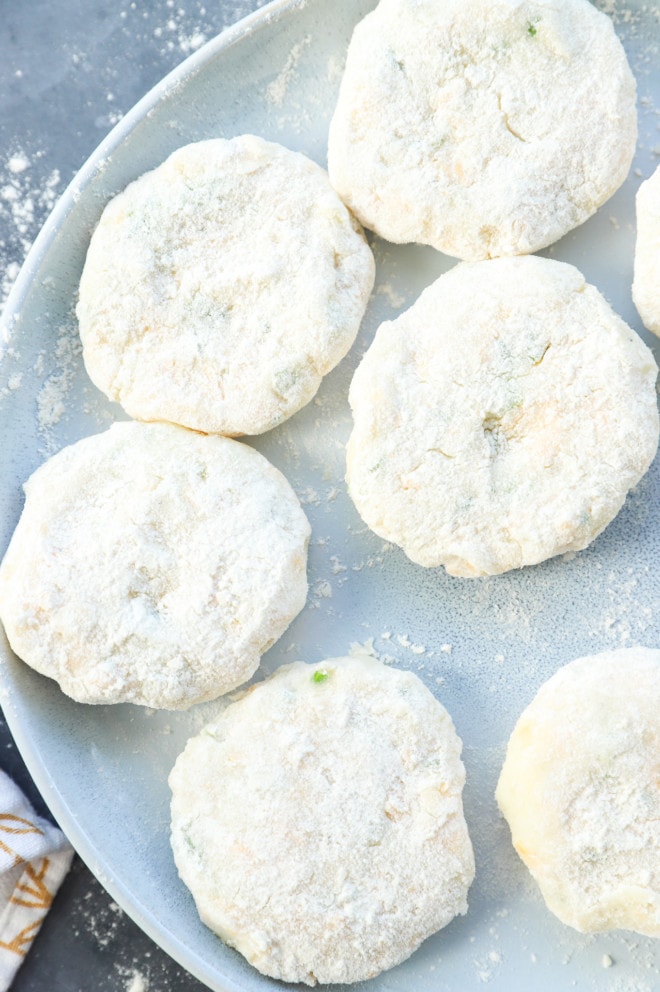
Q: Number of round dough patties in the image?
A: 7